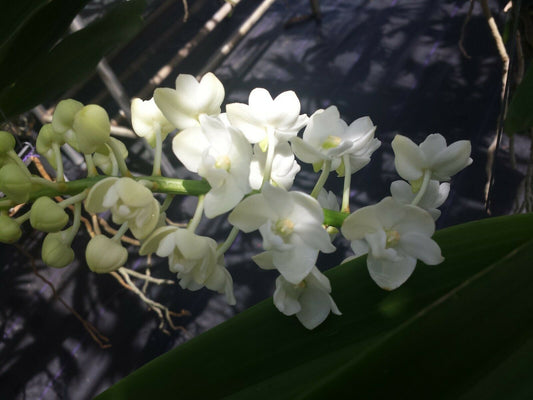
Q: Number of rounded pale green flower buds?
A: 10